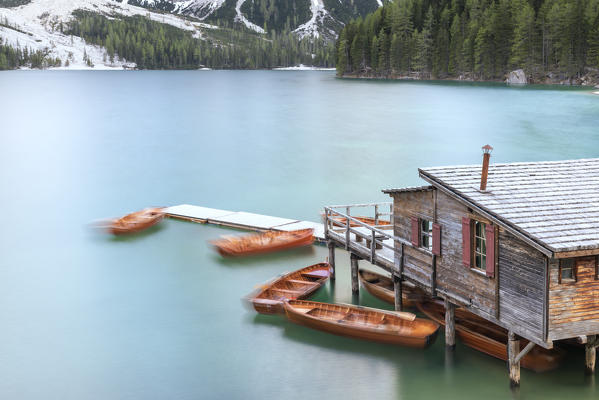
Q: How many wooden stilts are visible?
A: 6